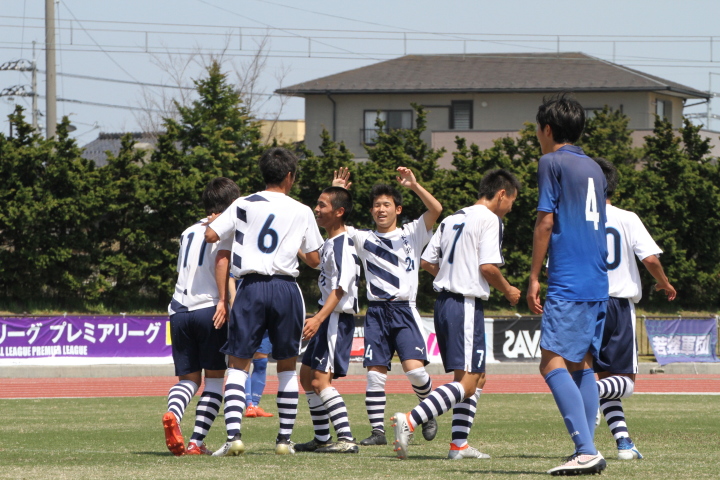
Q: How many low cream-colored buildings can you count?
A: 1